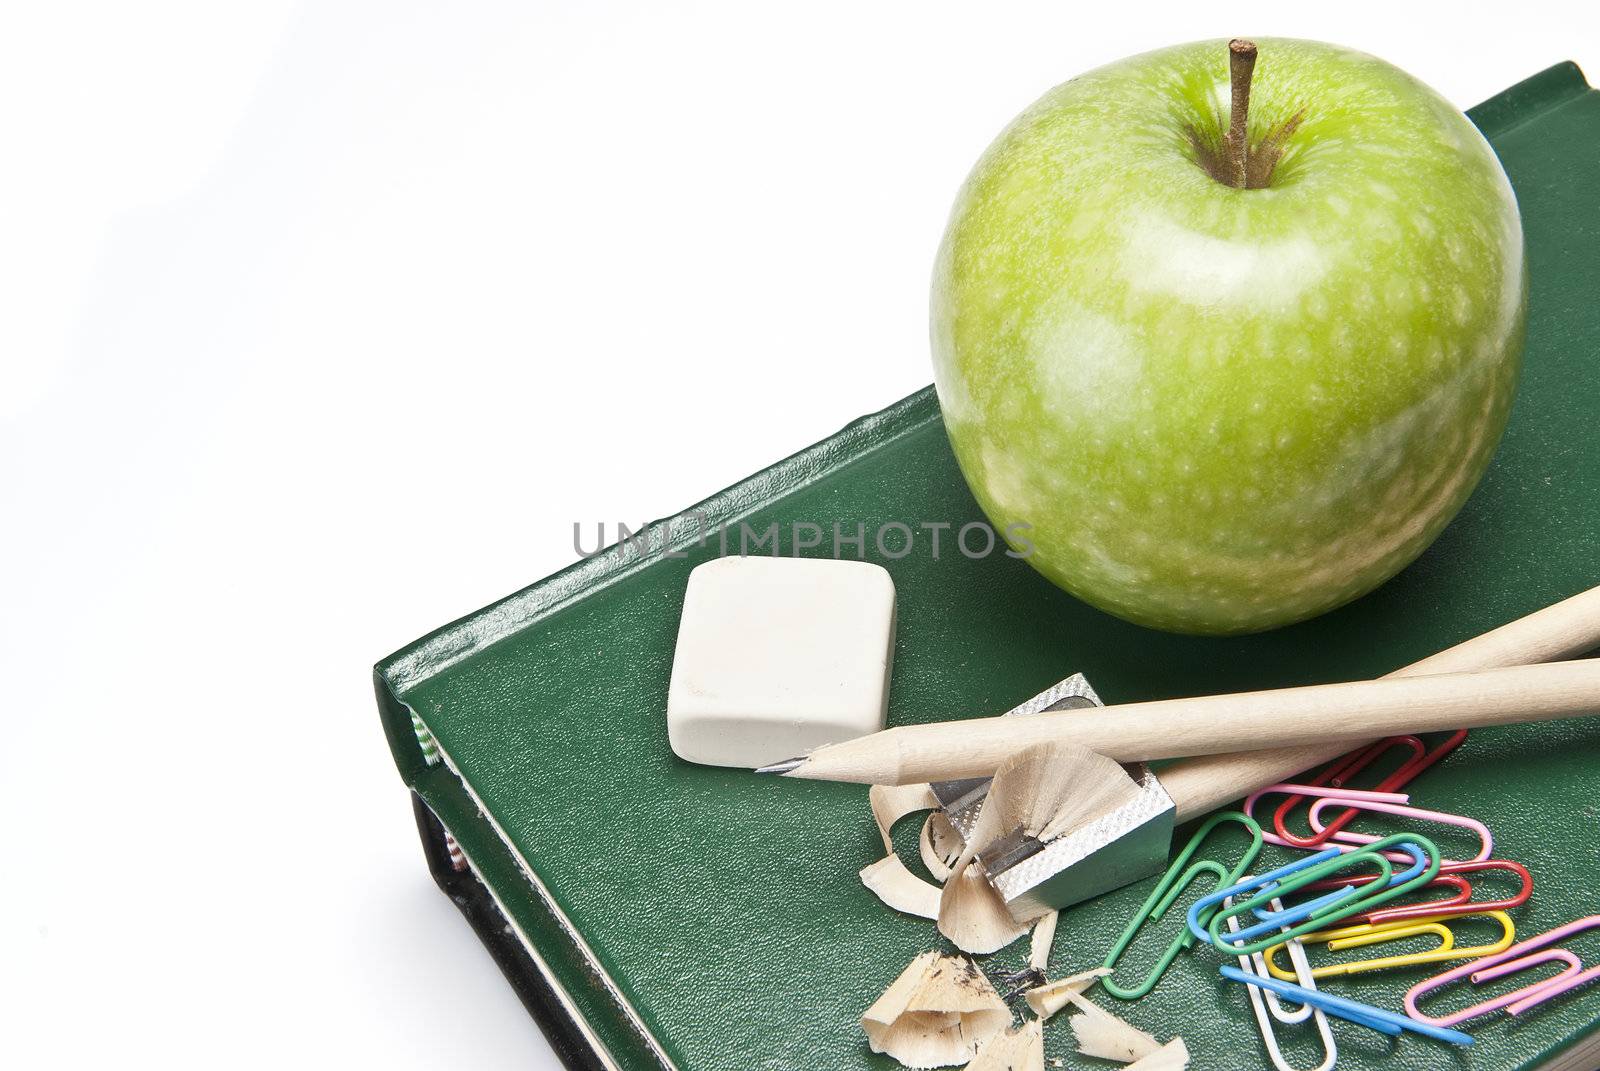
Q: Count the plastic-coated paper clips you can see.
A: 10